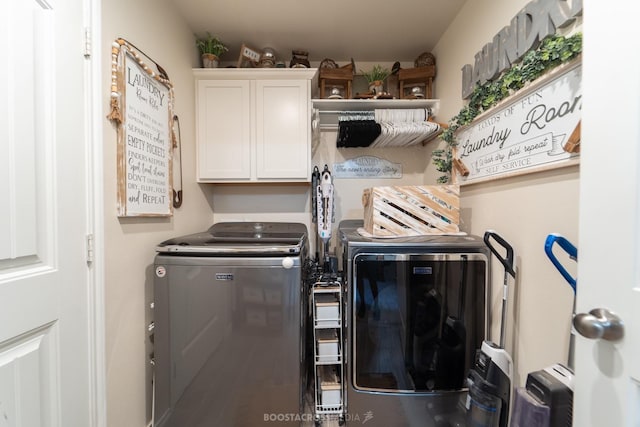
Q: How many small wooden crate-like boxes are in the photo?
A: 2